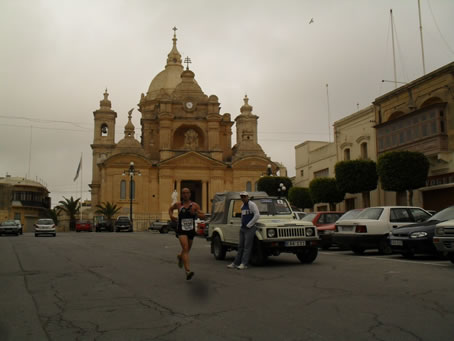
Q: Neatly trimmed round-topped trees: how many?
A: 5